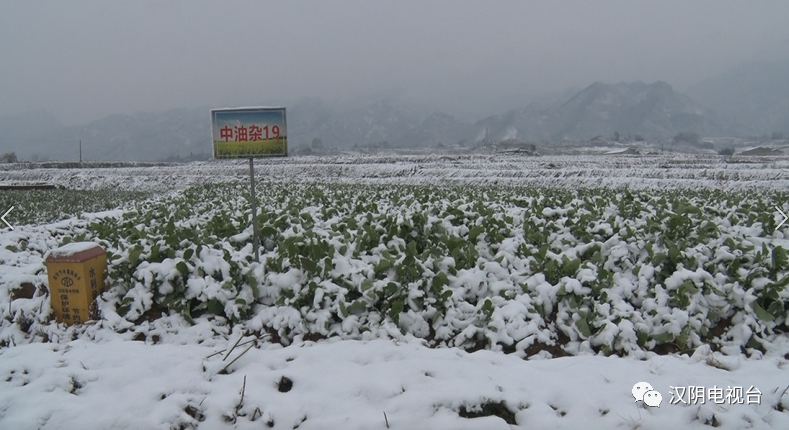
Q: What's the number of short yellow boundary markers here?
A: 1